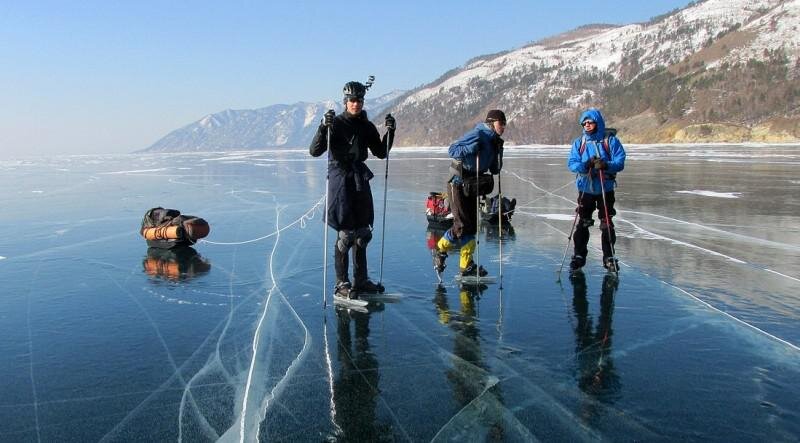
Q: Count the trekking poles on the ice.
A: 6